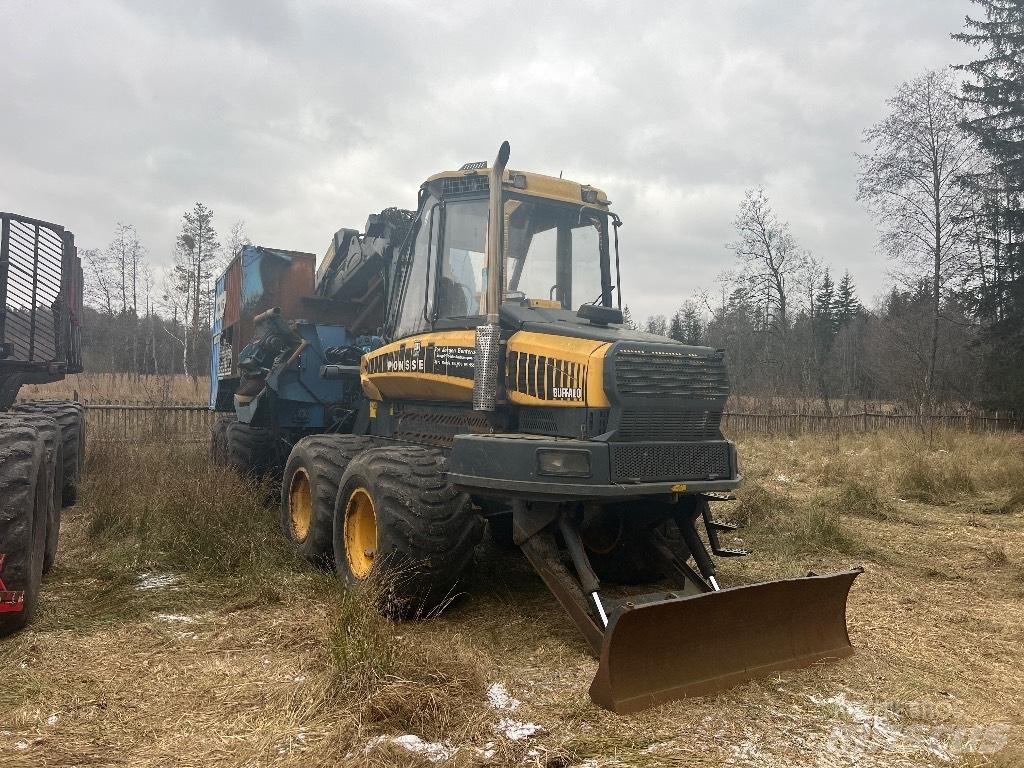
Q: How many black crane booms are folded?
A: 1